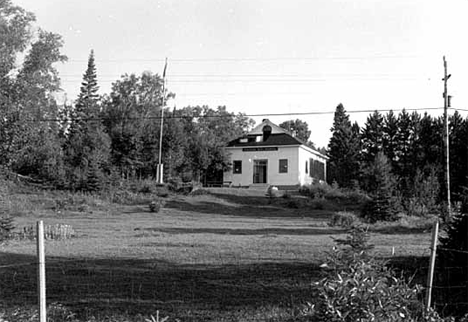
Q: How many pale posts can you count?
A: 2